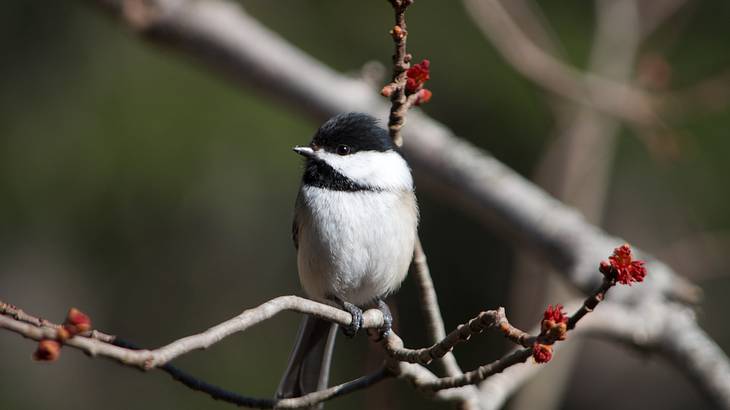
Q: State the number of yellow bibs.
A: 0